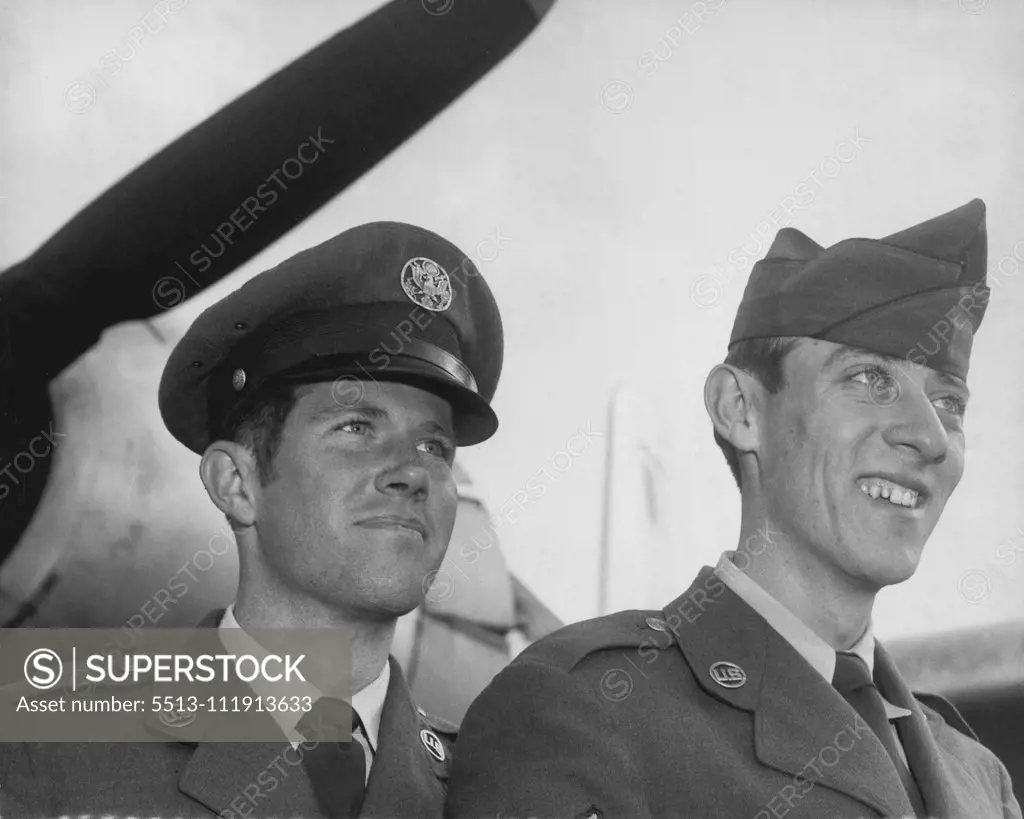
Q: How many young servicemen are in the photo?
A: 2